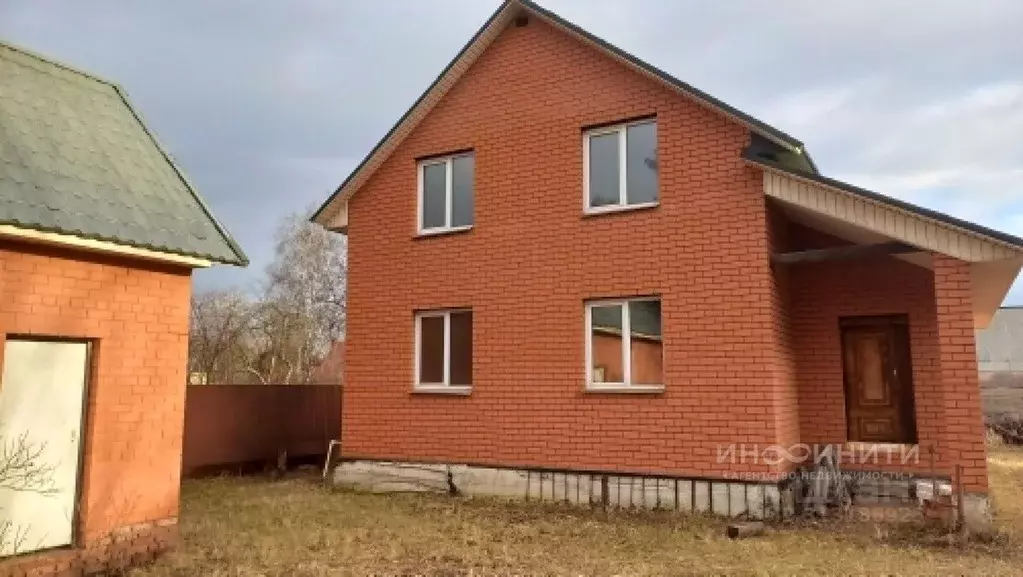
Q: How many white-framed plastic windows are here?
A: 4